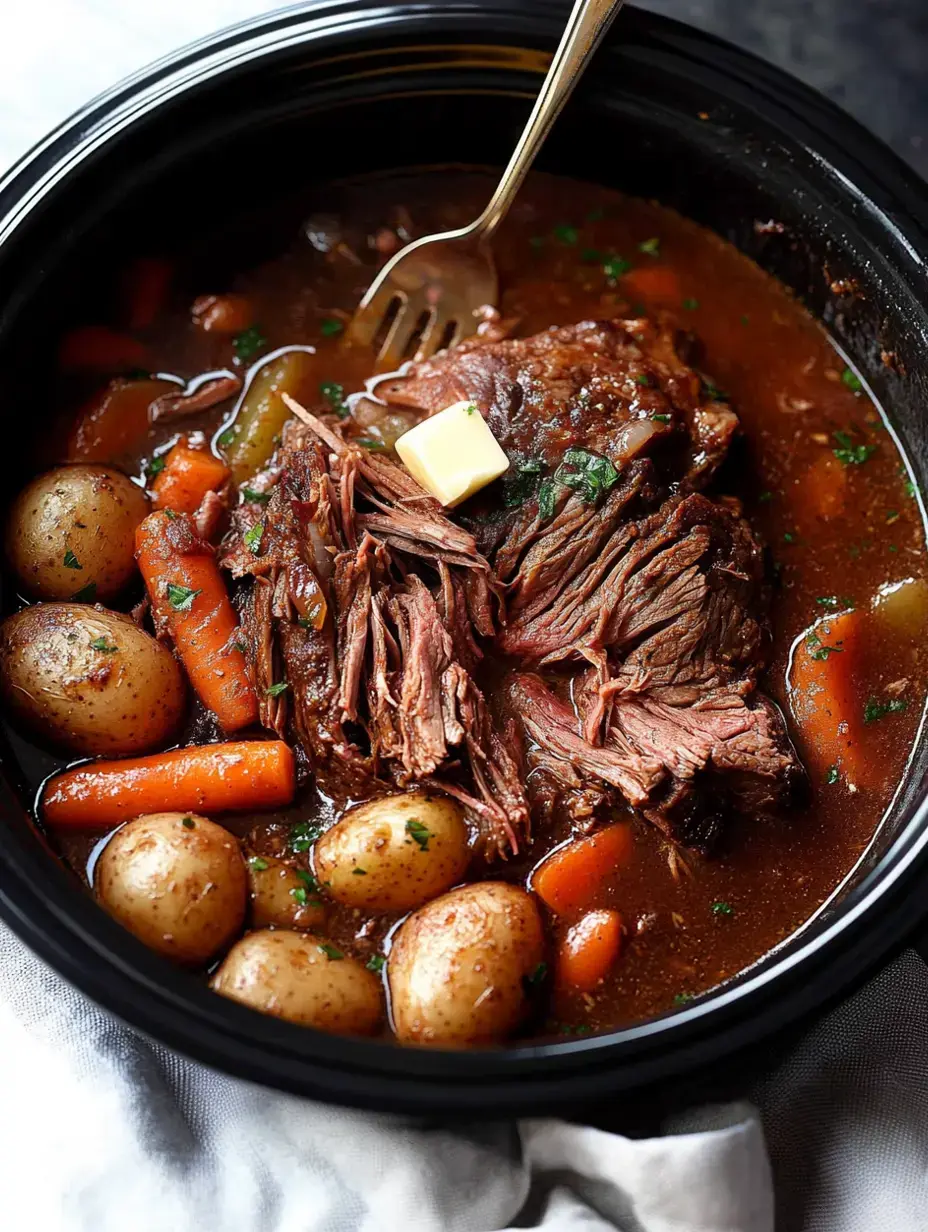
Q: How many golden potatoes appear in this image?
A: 7